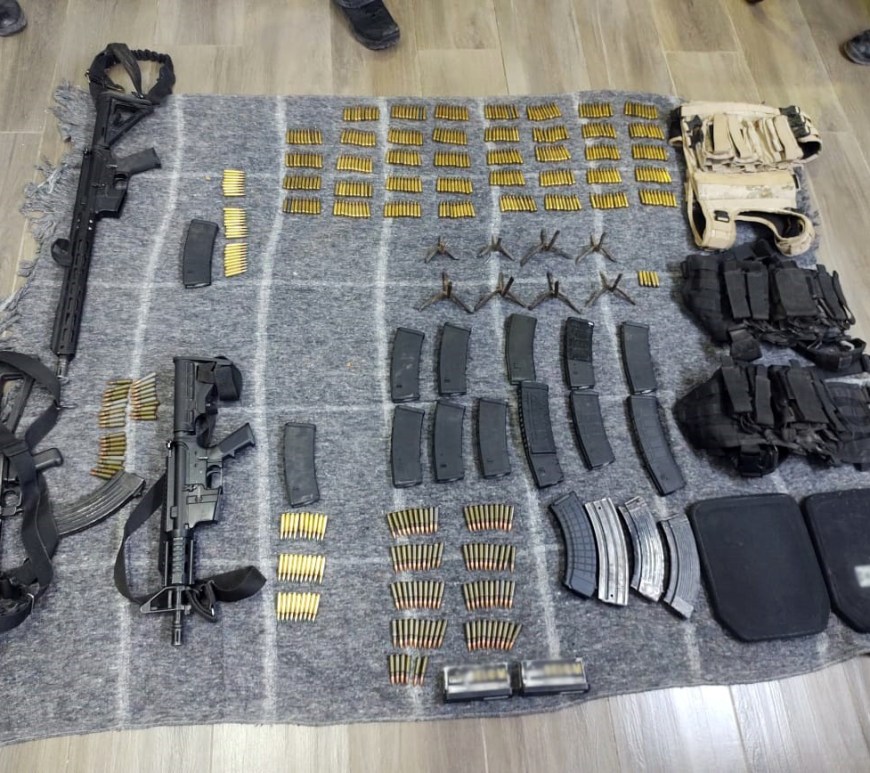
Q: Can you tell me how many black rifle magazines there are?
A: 14